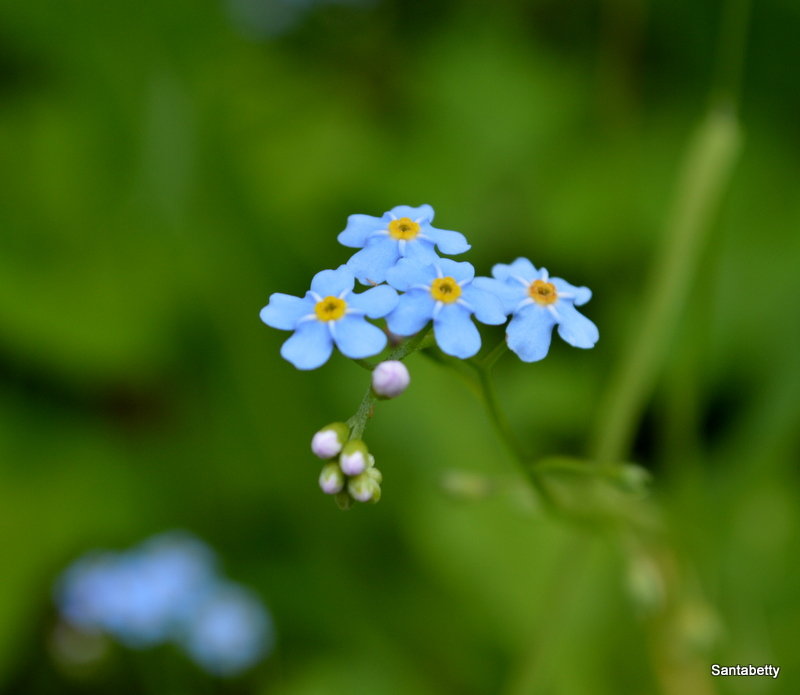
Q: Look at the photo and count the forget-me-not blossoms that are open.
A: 4